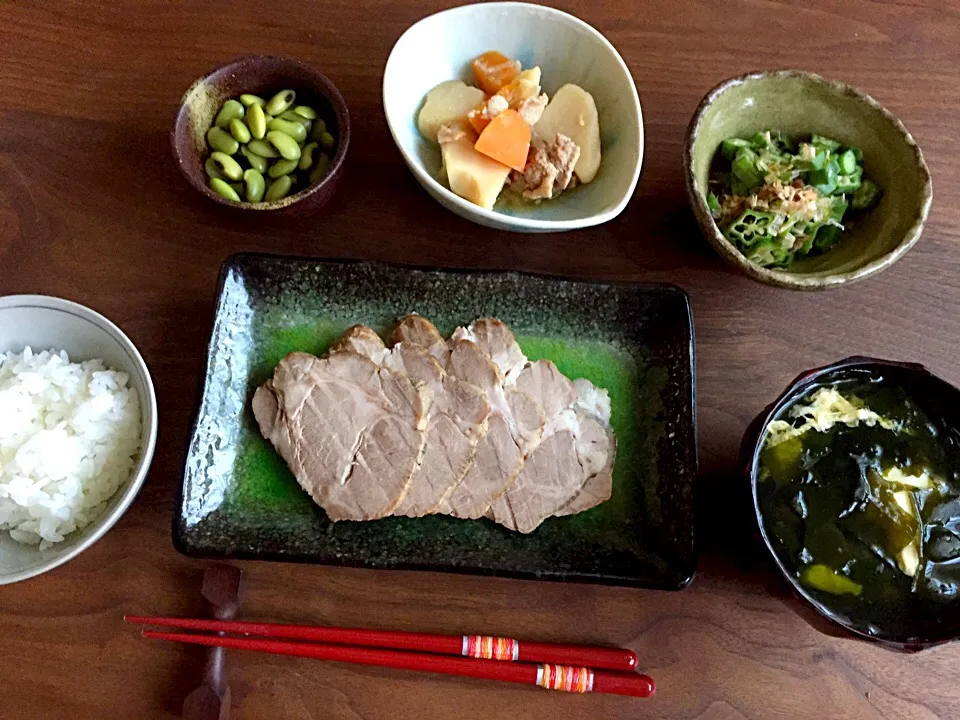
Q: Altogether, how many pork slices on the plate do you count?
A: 5